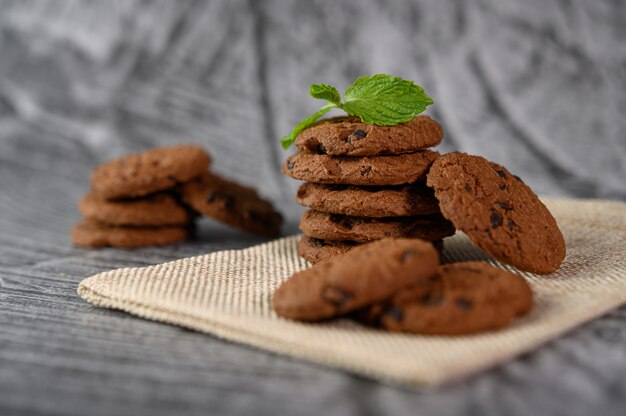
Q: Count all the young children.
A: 0